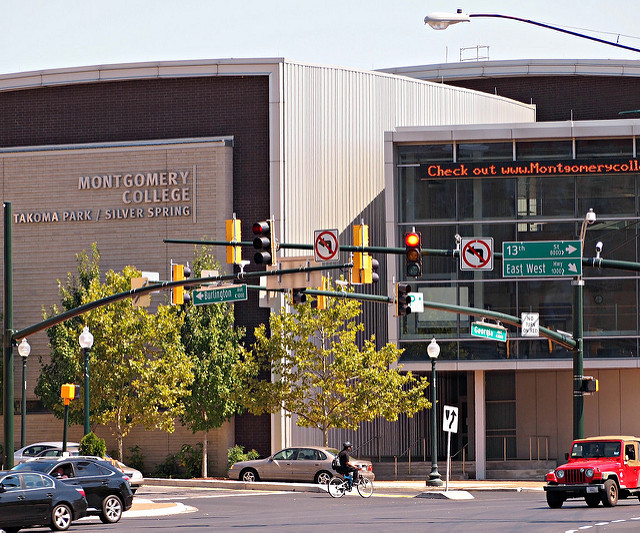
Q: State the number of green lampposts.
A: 3